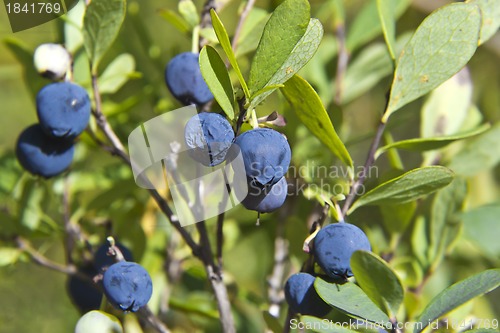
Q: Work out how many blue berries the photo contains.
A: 11